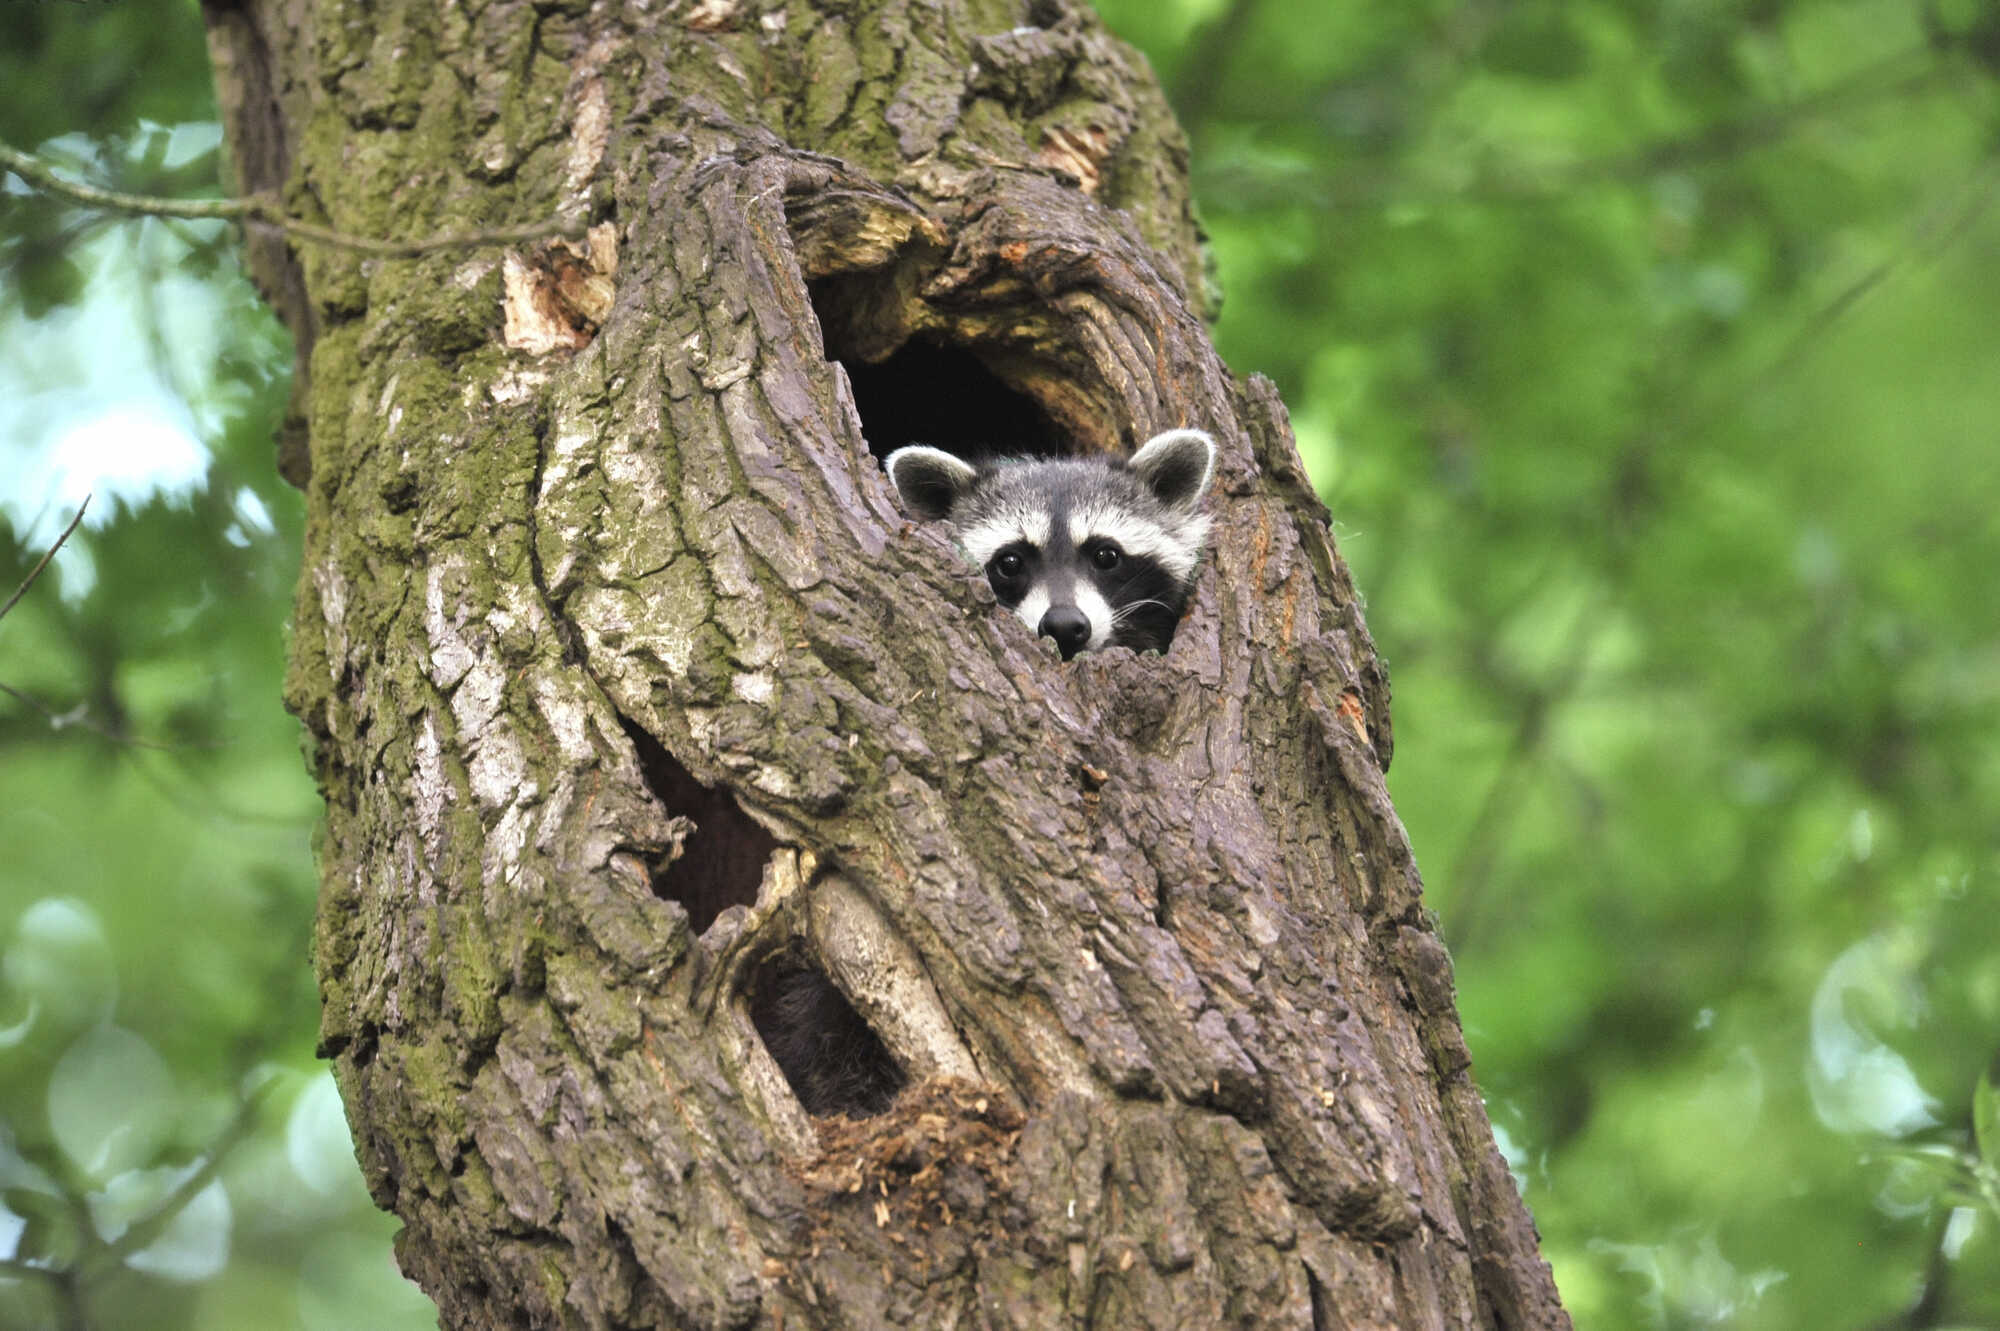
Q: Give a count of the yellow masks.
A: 0